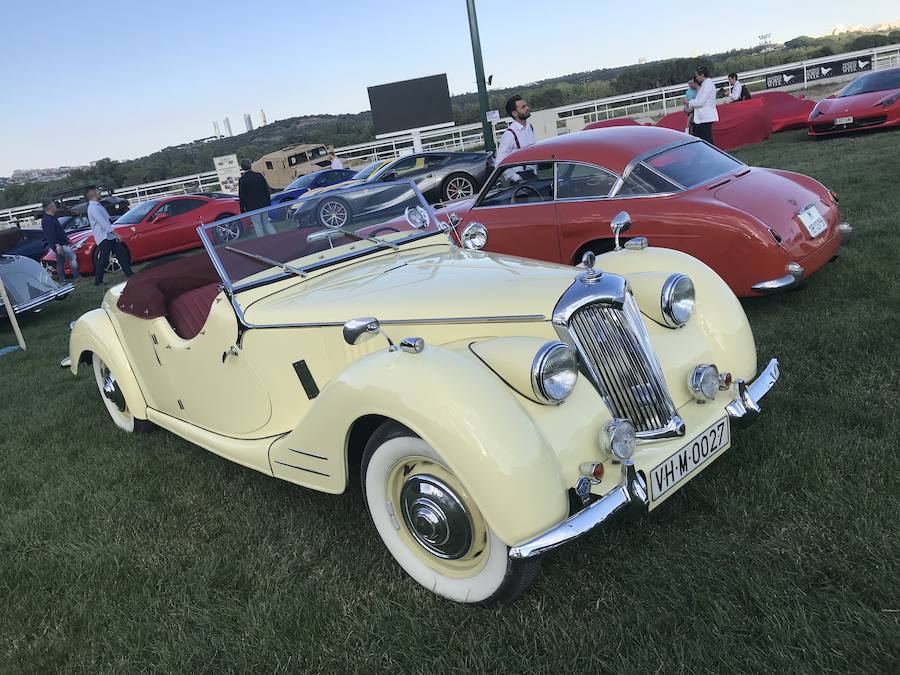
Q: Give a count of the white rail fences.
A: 1